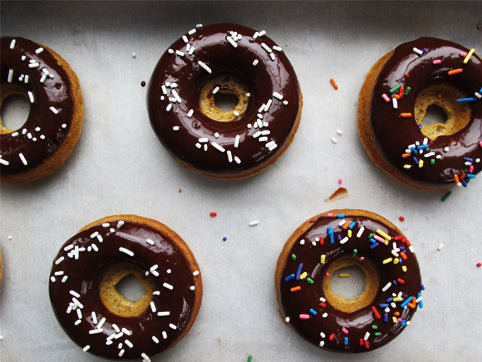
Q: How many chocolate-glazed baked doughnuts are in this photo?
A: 5